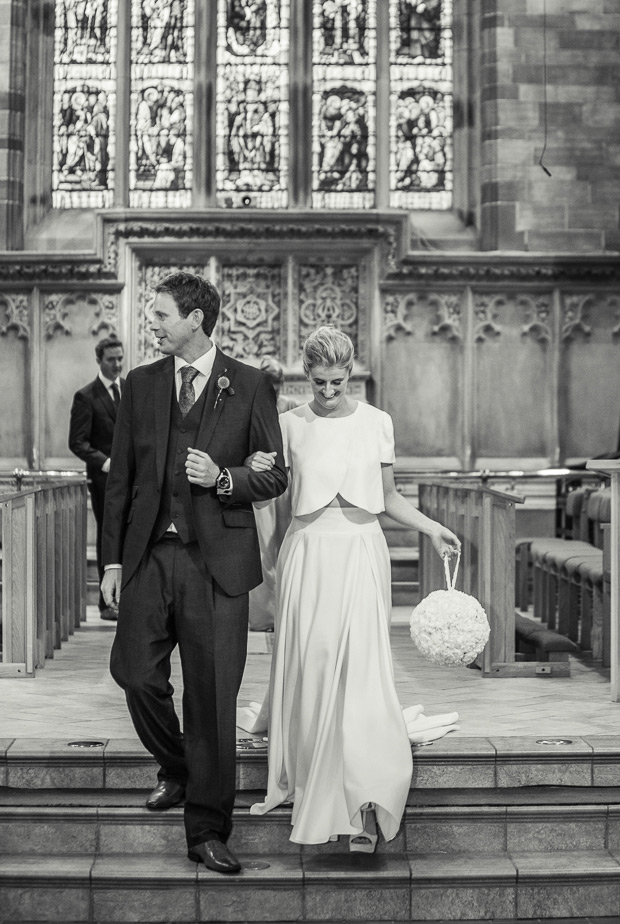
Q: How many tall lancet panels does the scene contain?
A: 5